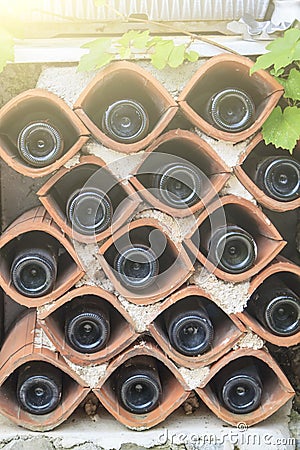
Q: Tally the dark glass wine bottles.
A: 15